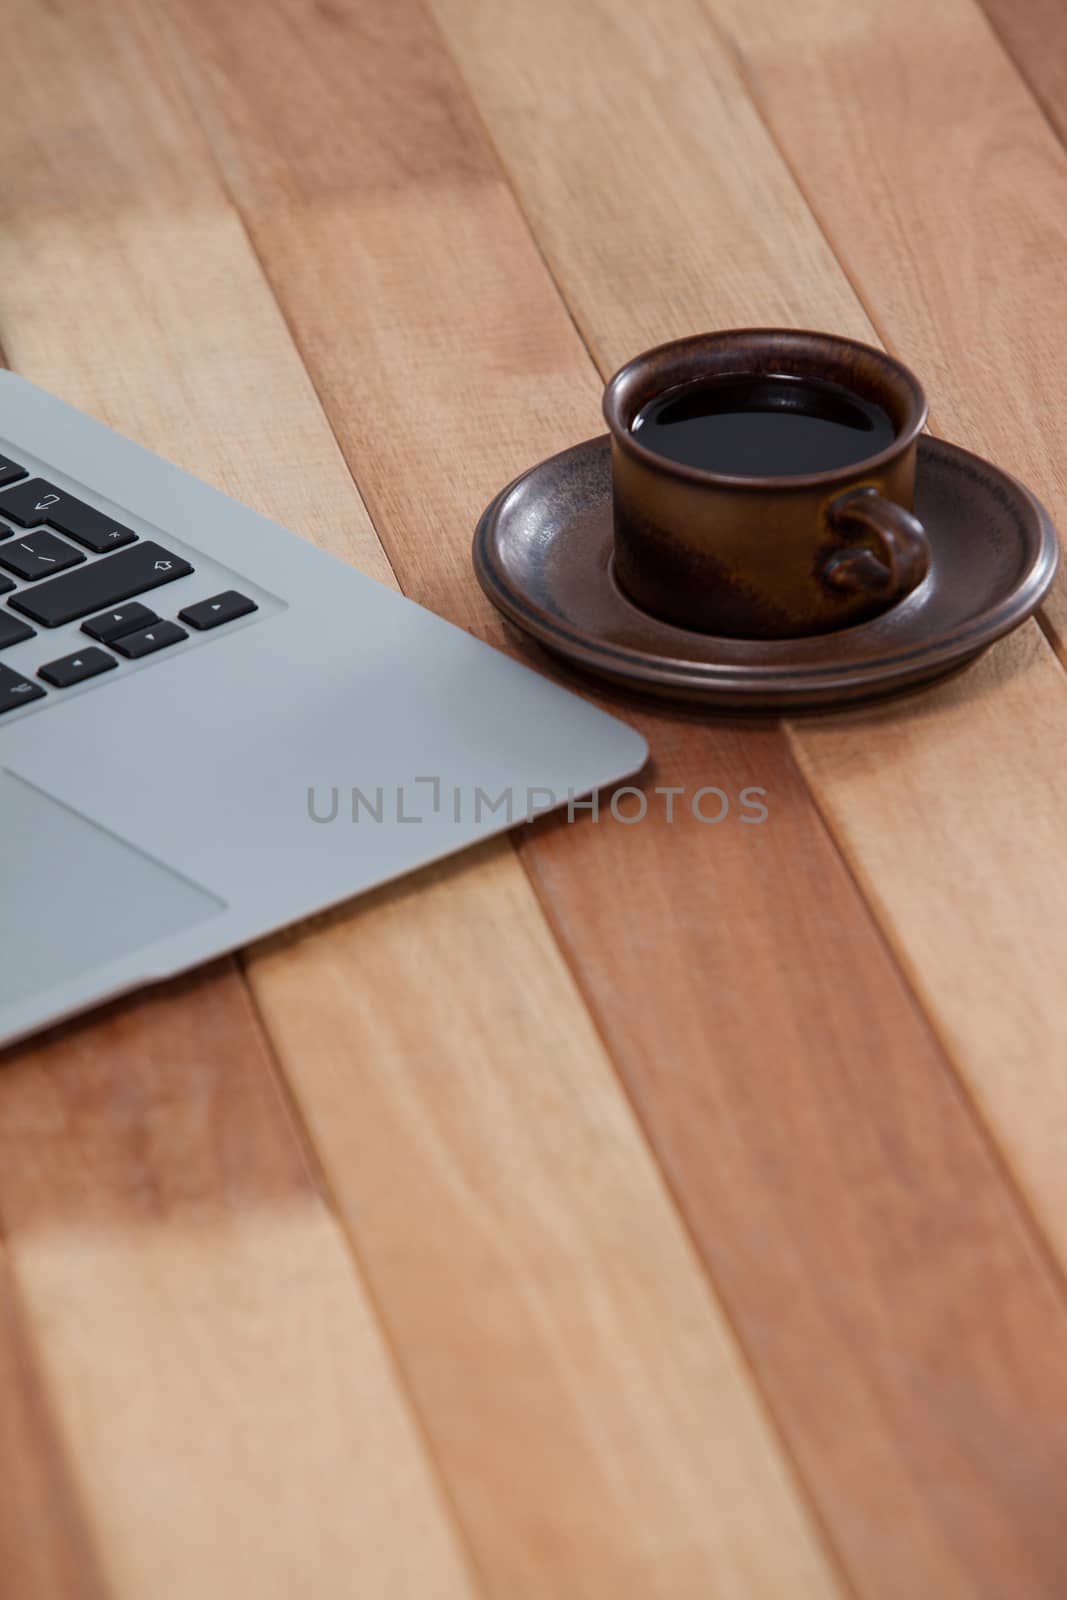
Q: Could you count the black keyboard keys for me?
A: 12